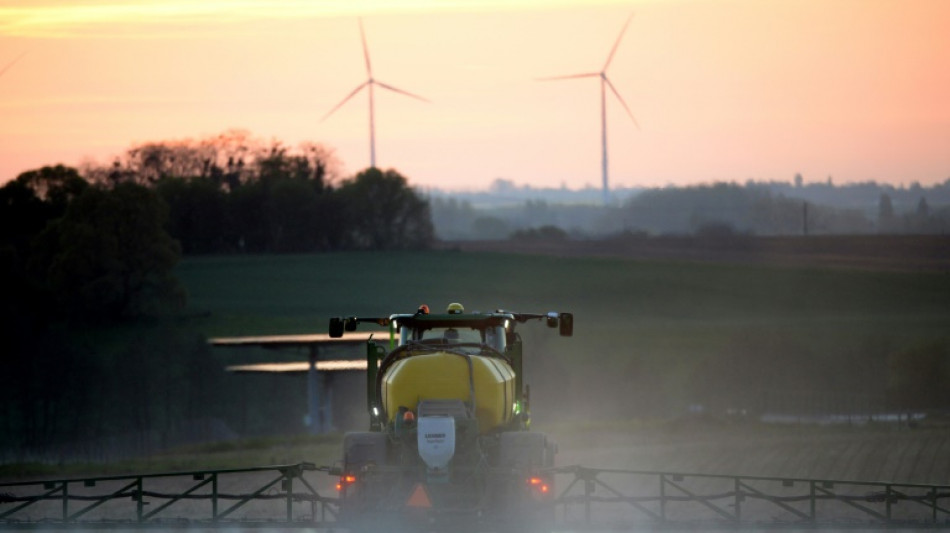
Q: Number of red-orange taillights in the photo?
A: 4